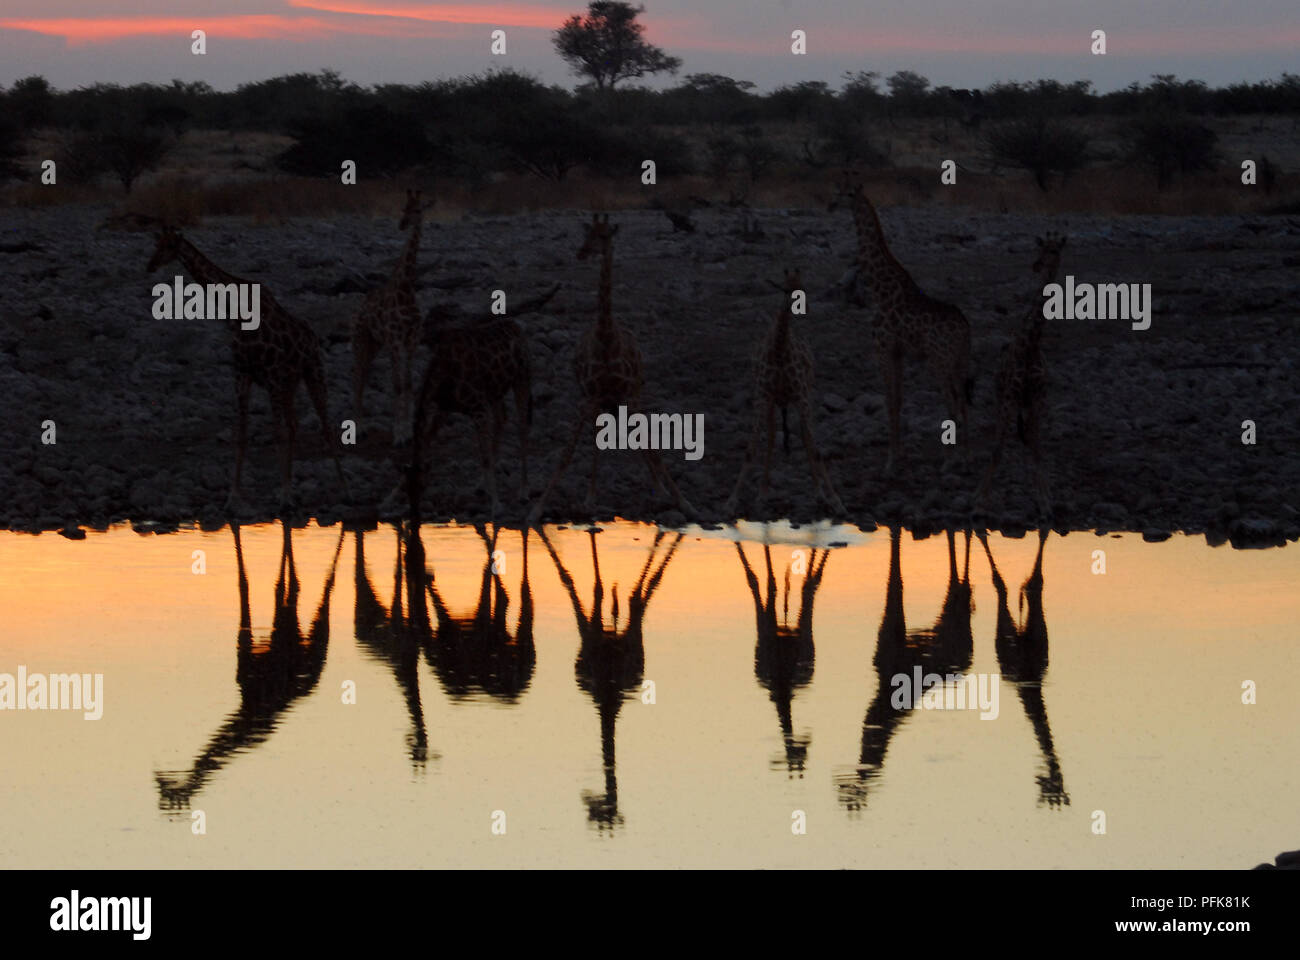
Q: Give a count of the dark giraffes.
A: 7